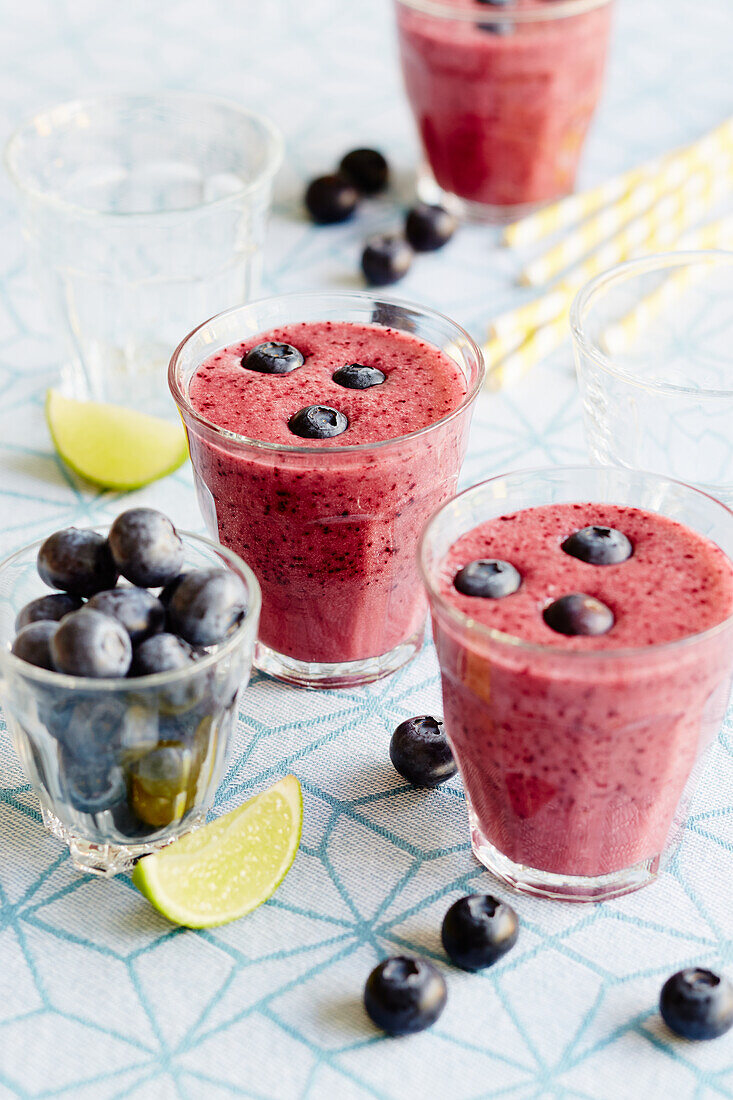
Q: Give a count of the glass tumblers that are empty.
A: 2